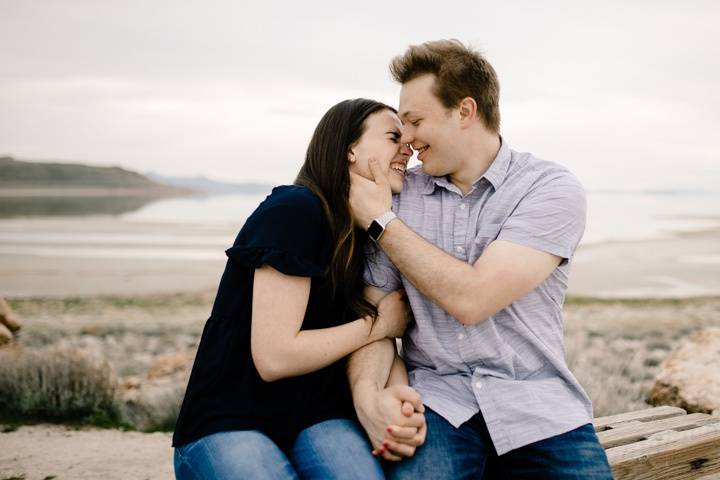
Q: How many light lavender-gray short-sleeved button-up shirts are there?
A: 1